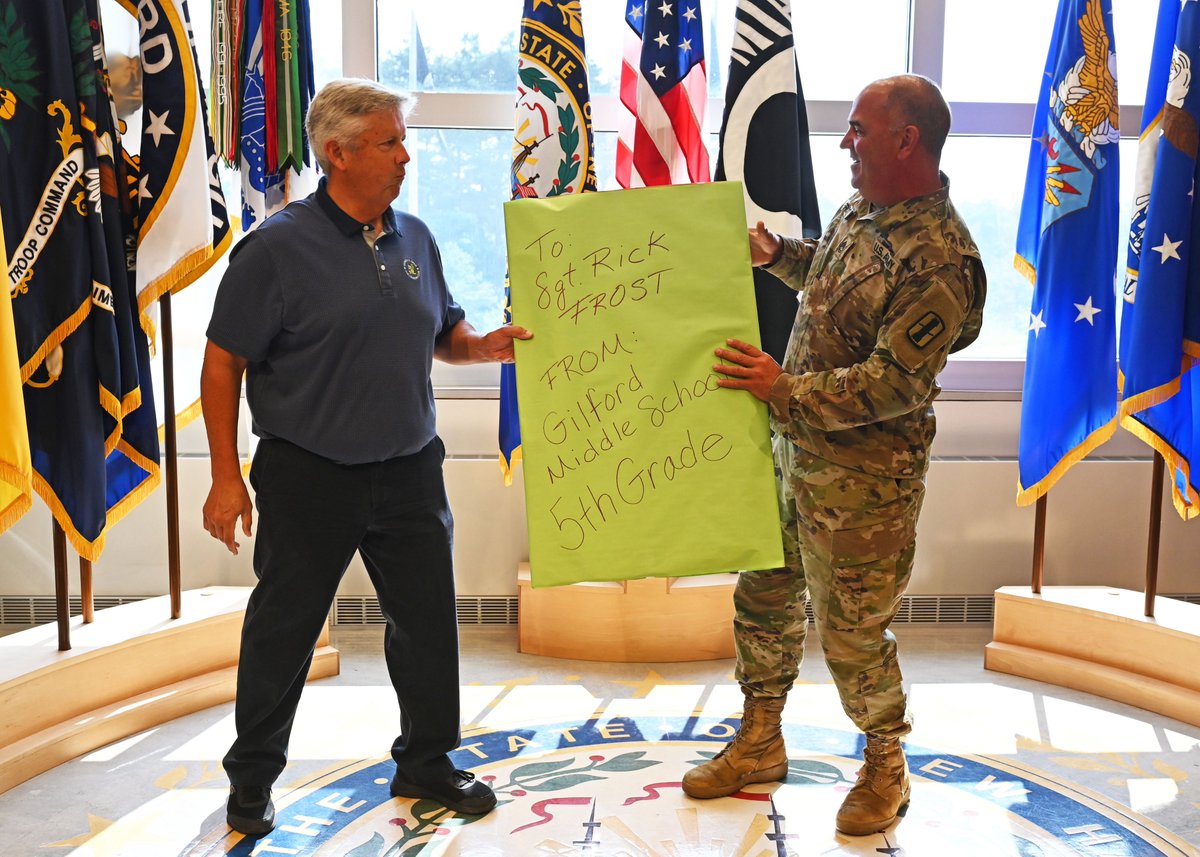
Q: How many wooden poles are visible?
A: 5